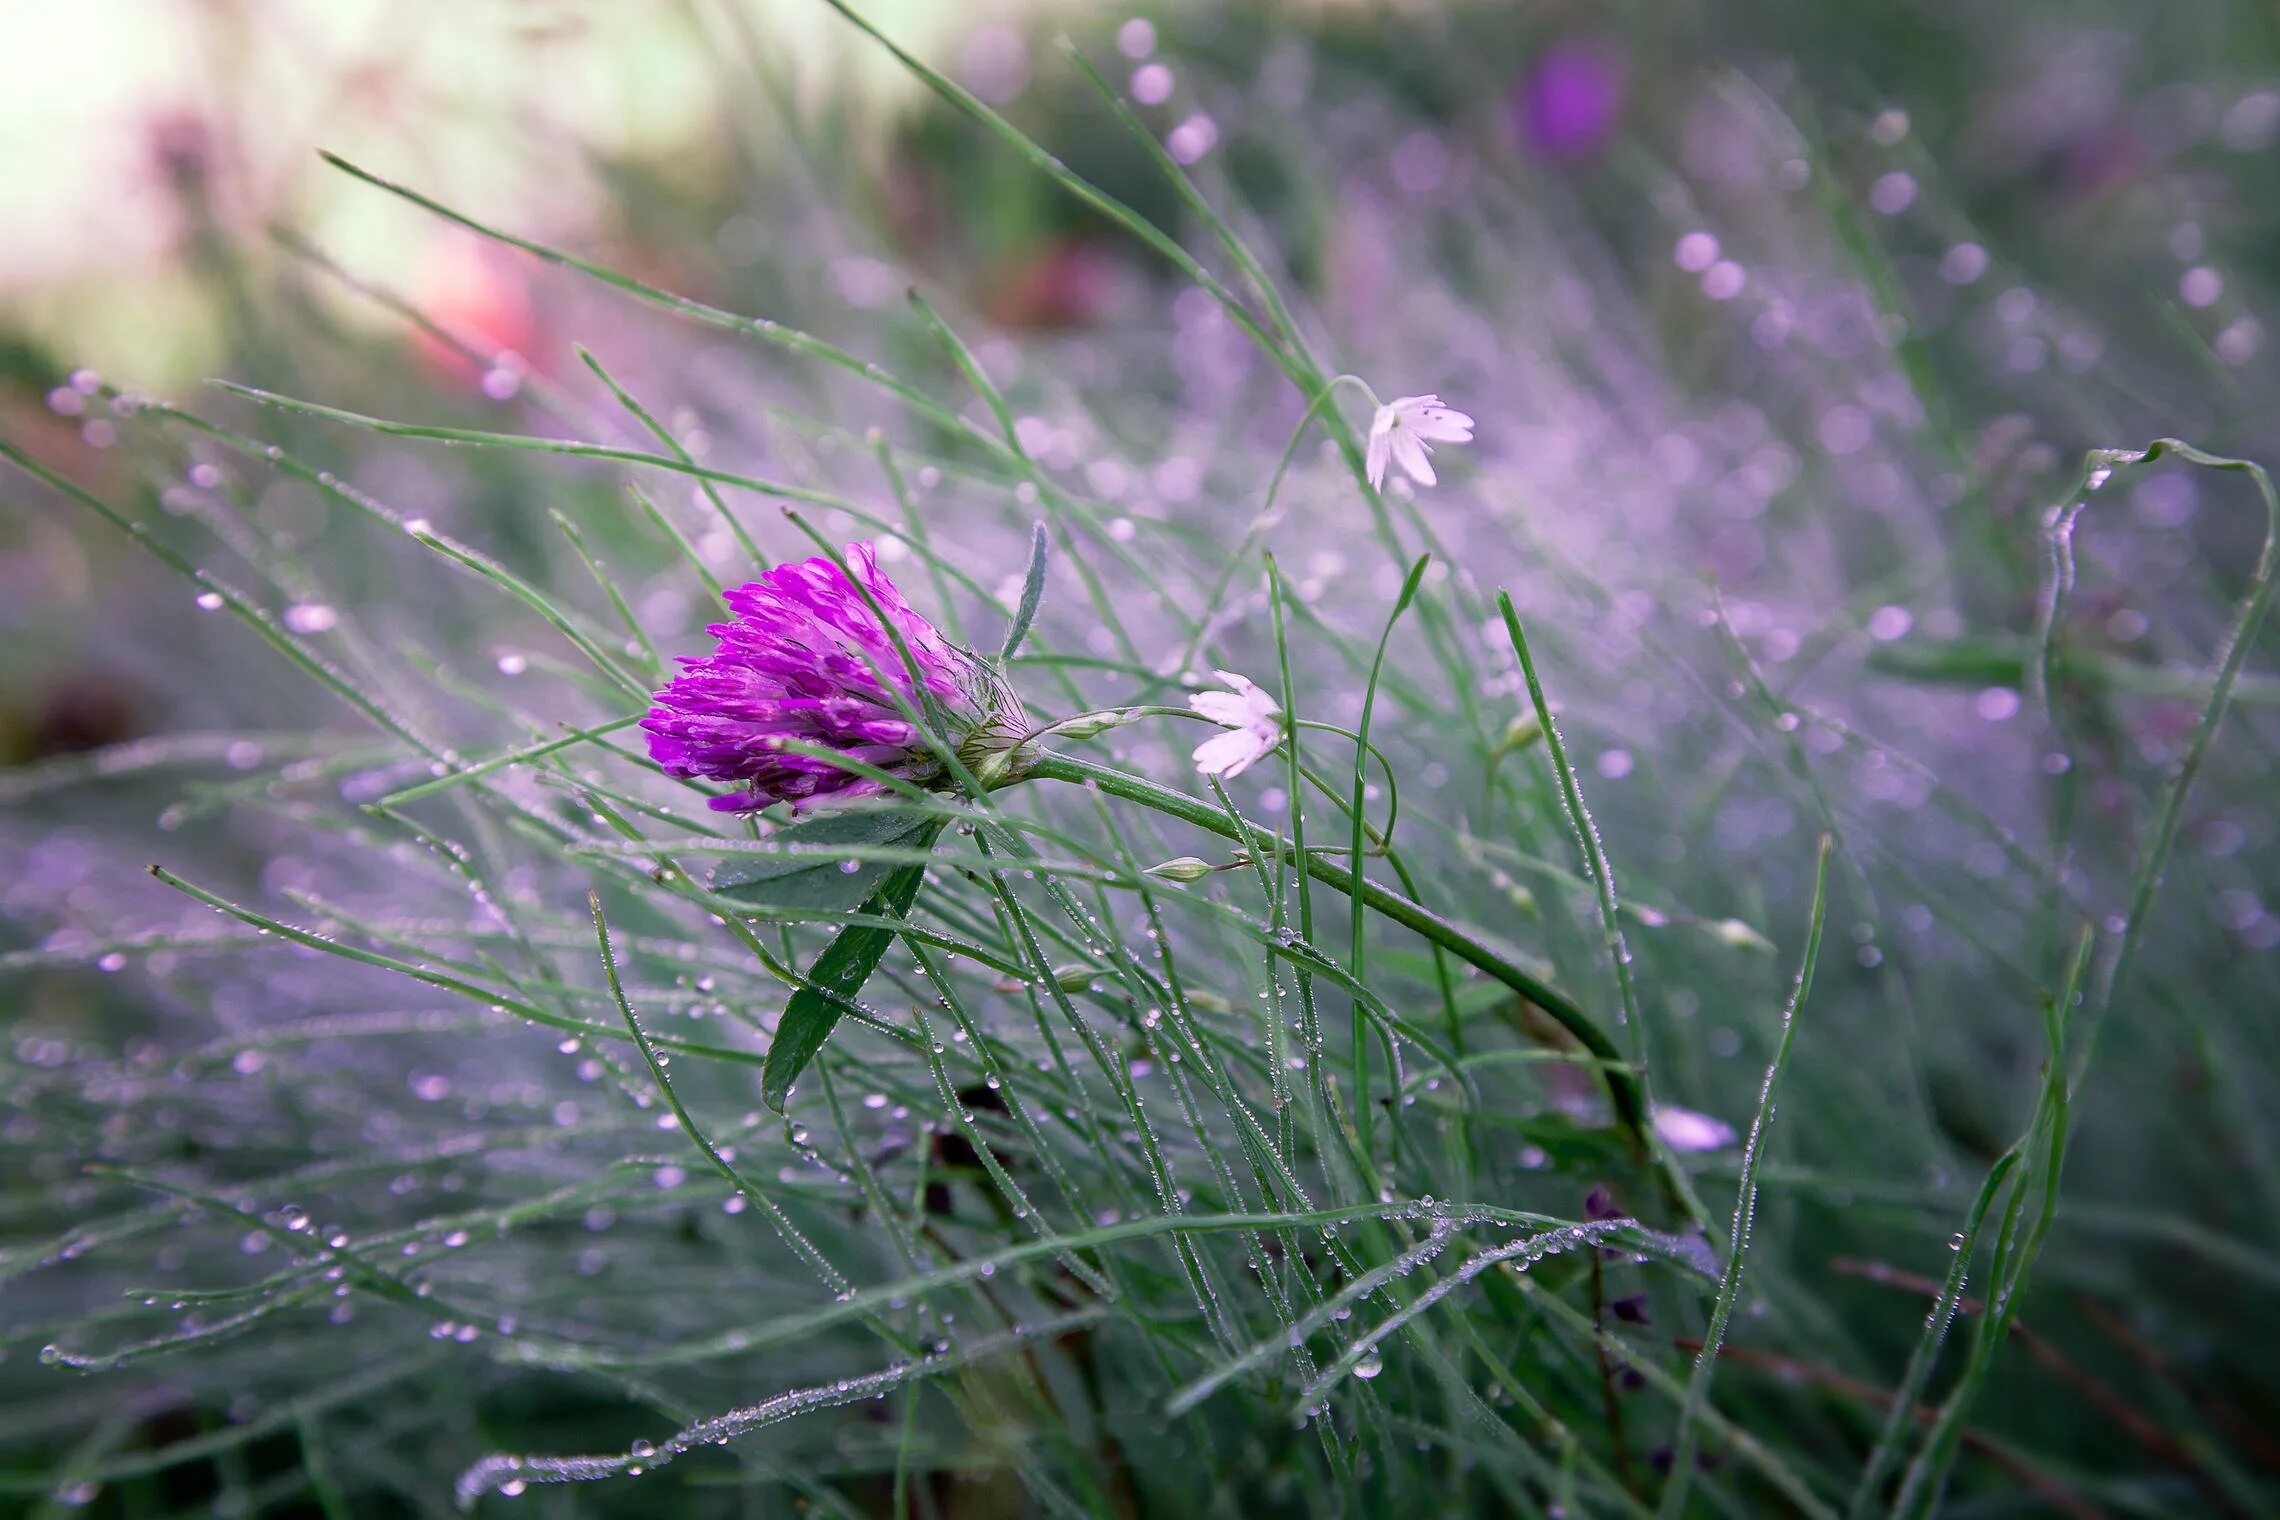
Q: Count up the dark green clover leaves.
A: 2